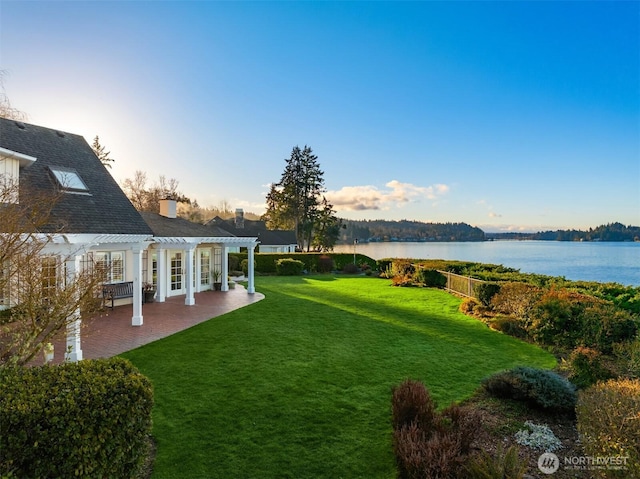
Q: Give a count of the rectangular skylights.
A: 1